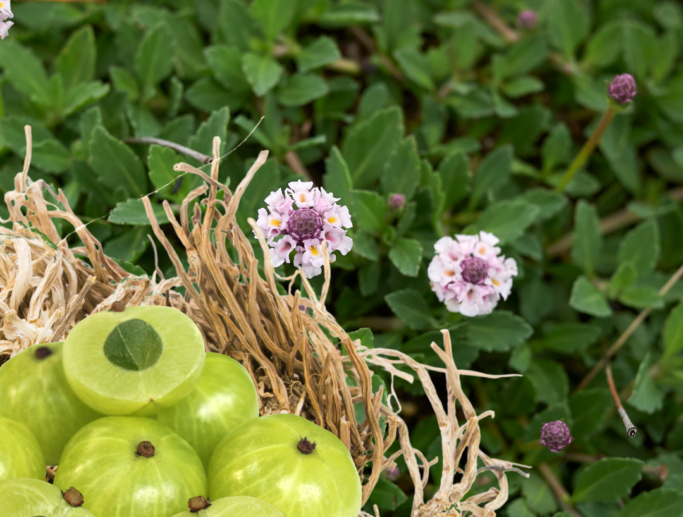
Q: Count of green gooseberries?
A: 8